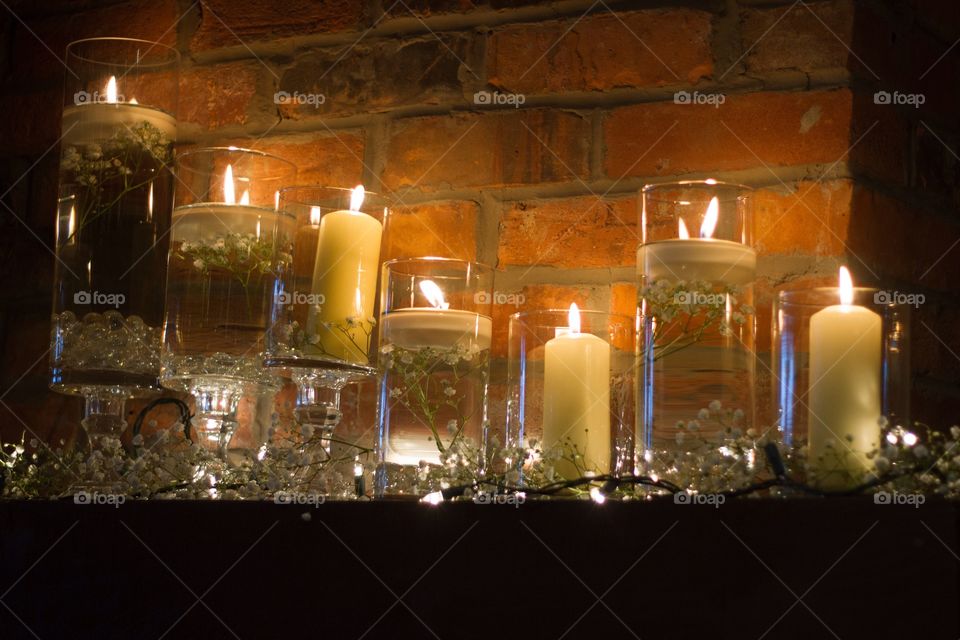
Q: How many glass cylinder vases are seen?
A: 7